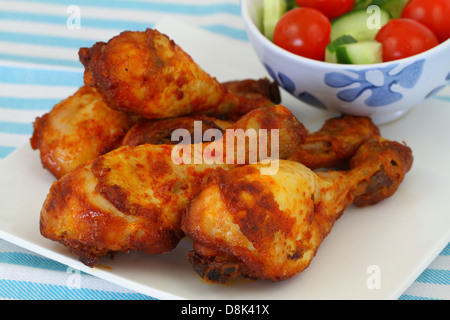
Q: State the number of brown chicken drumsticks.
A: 5